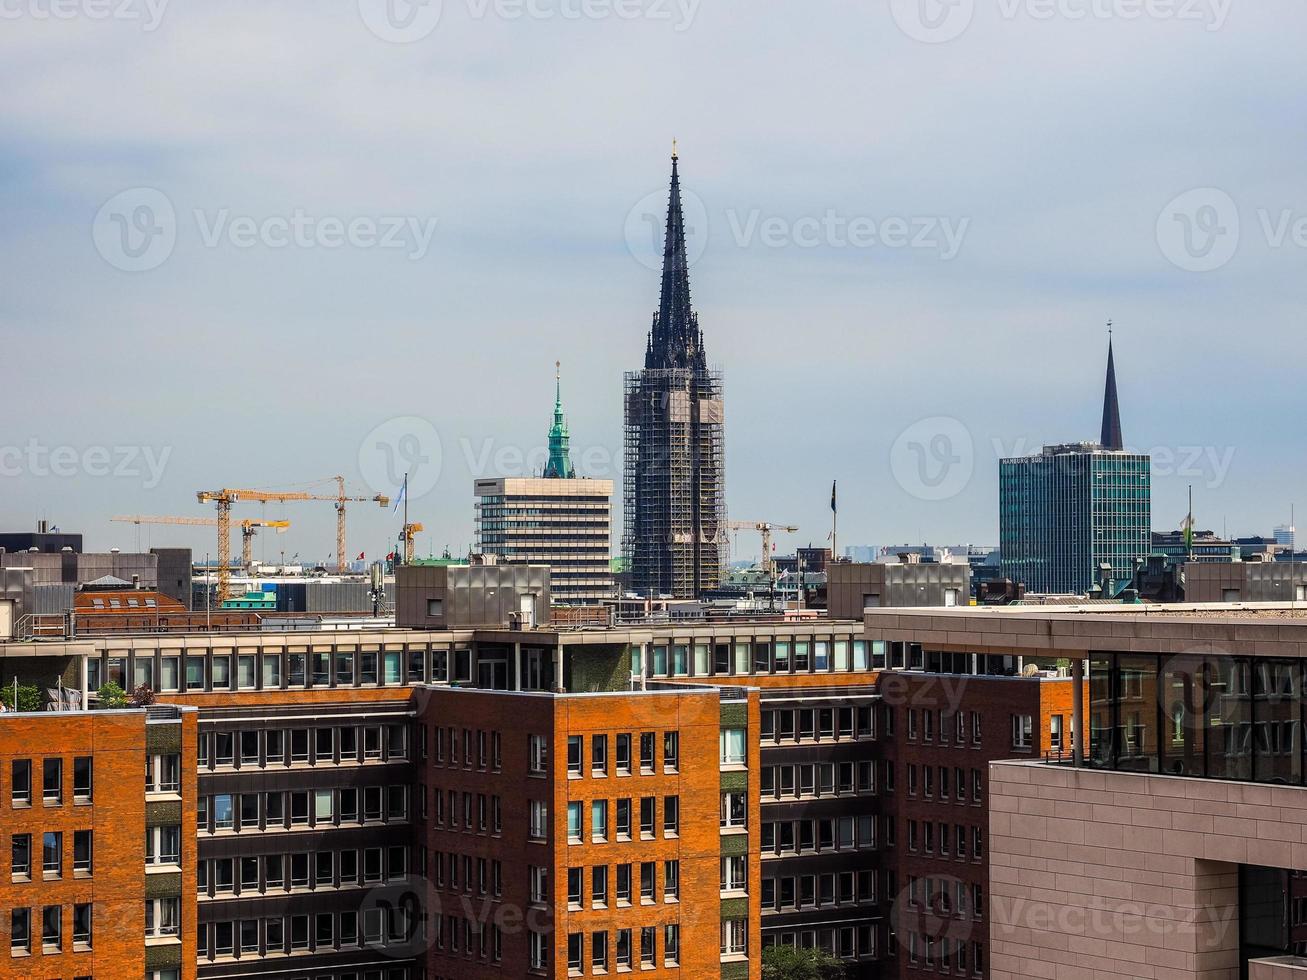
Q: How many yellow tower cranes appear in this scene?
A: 5